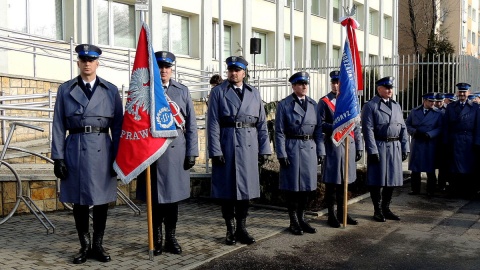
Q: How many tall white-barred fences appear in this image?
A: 1